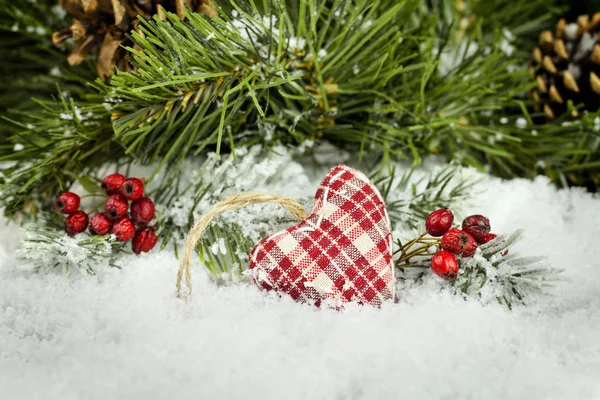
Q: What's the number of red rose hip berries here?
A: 14